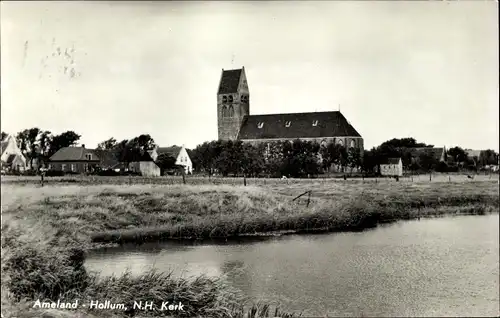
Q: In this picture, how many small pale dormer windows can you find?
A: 3